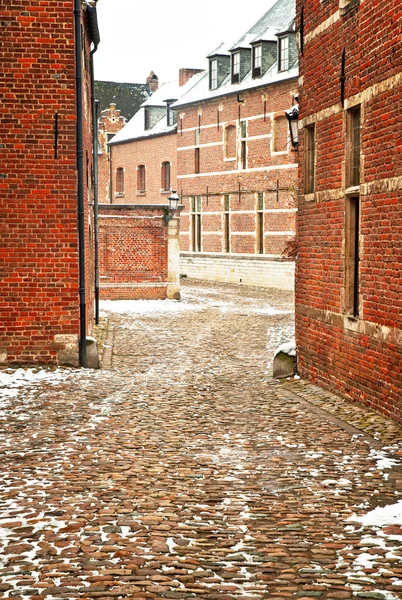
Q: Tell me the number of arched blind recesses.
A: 2